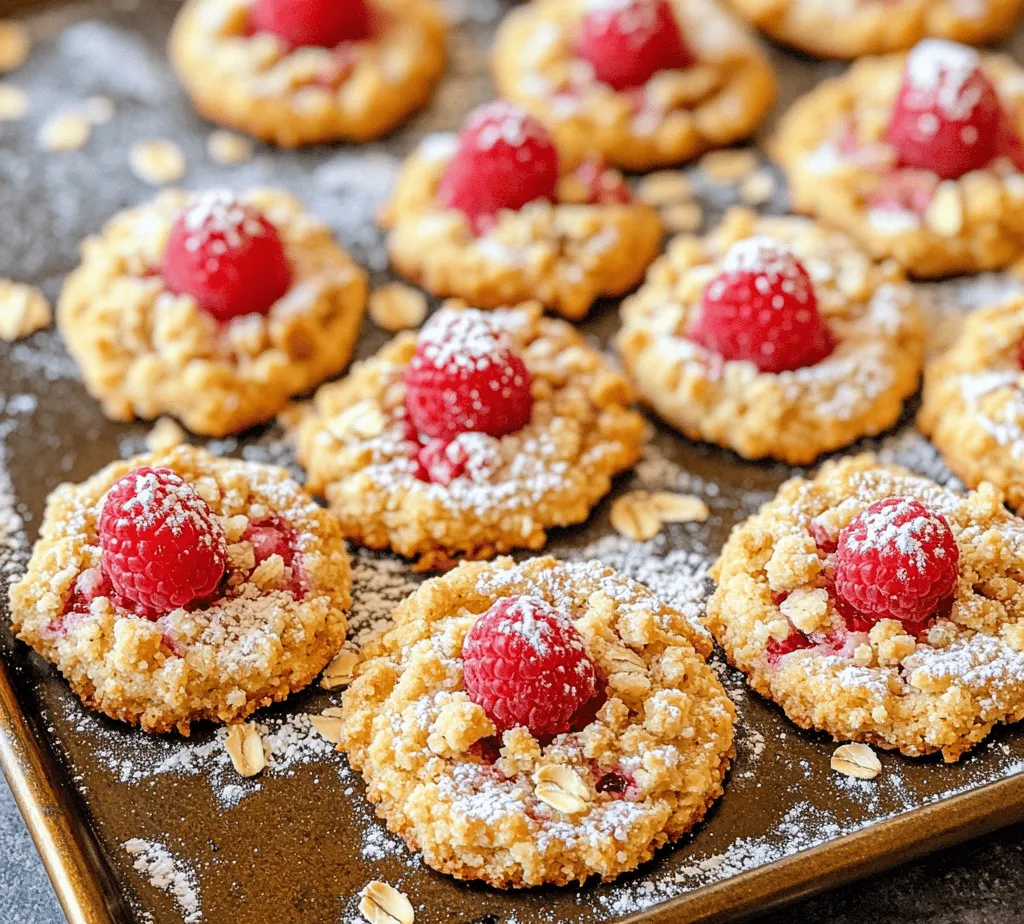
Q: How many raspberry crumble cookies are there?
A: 12